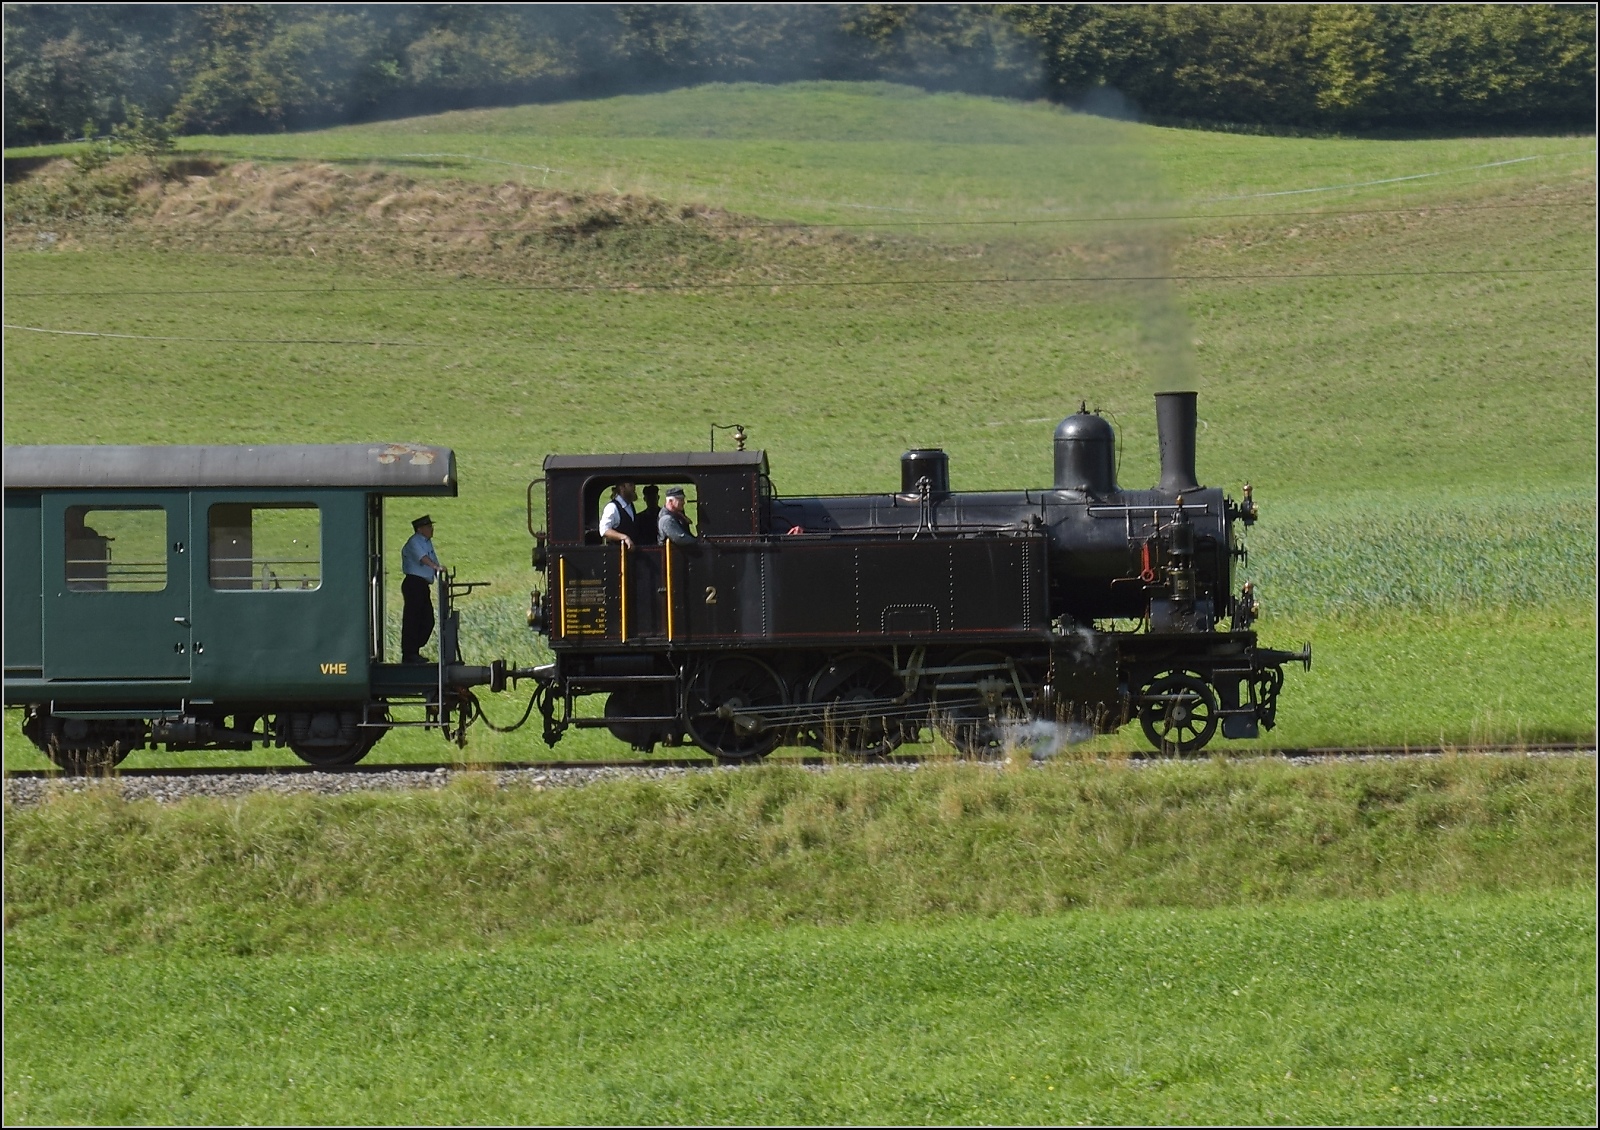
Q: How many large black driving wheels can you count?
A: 3